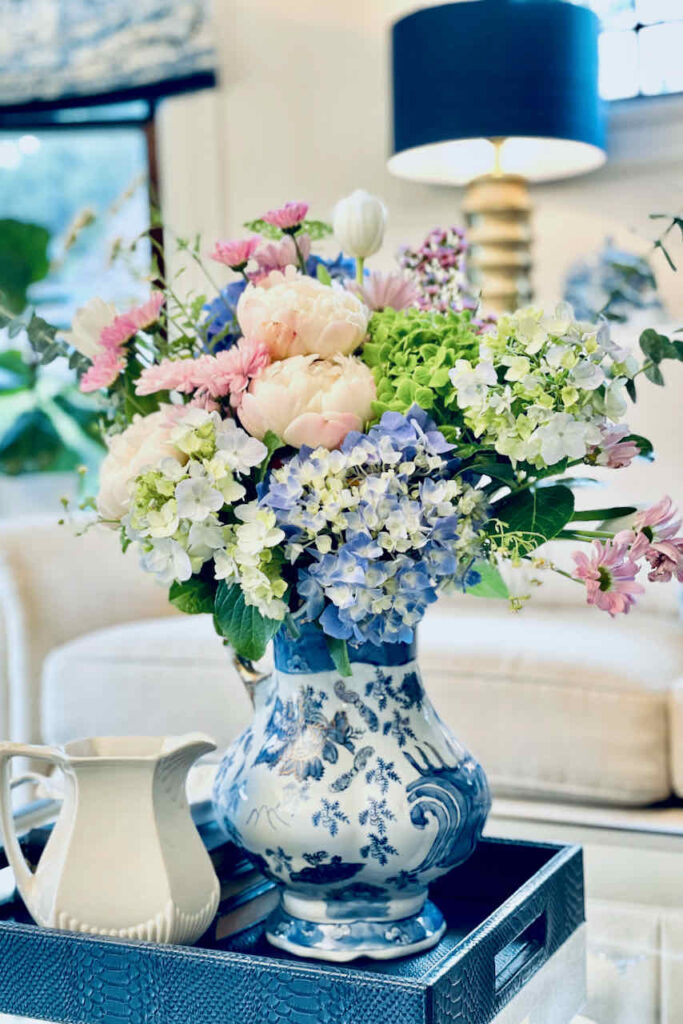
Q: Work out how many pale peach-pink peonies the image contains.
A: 3